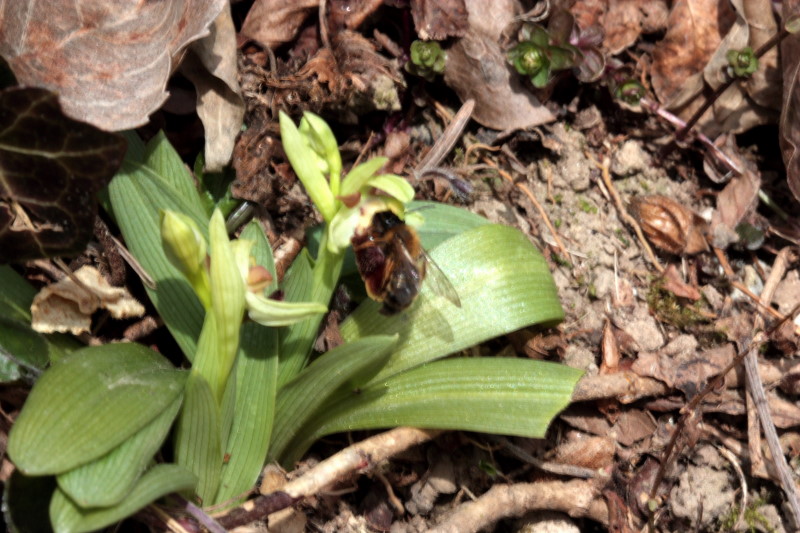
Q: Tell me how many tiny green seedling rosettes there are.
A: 4